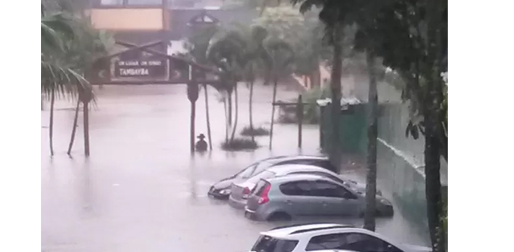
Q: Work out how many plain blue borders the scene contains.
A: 0